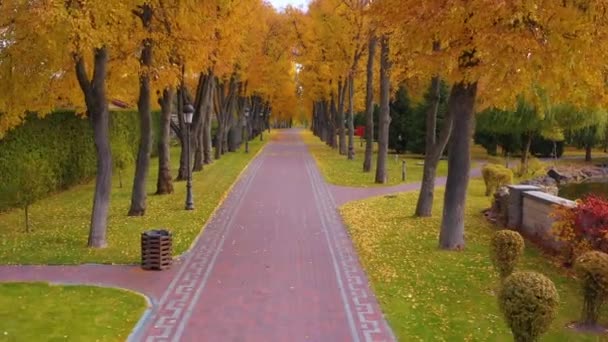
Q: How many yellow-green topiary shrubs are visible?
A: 4